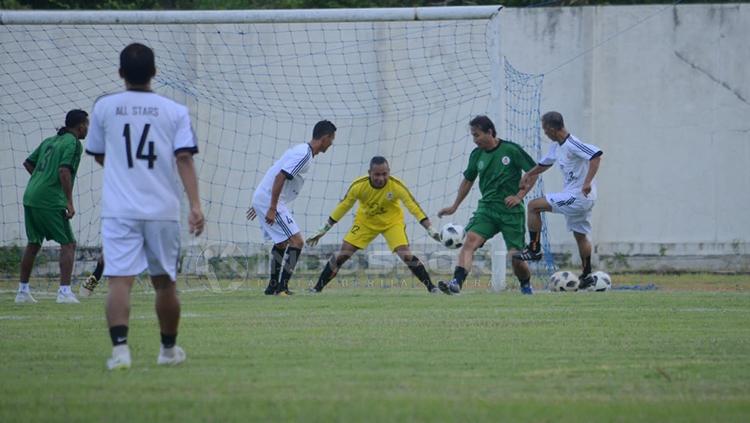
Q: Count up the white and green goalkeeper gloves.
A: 2